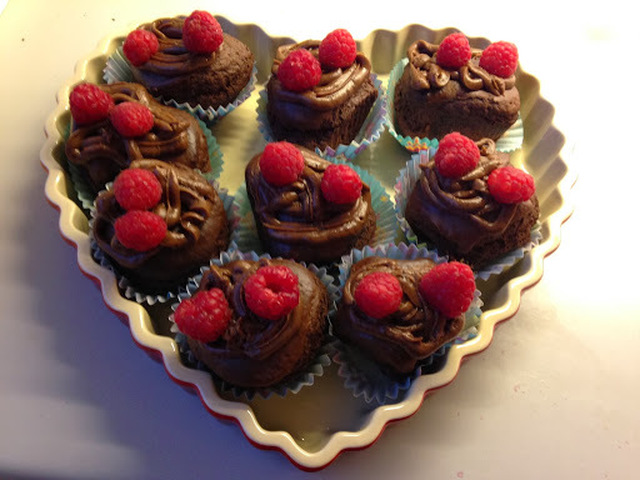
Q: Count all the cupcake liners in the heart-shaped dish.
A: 9